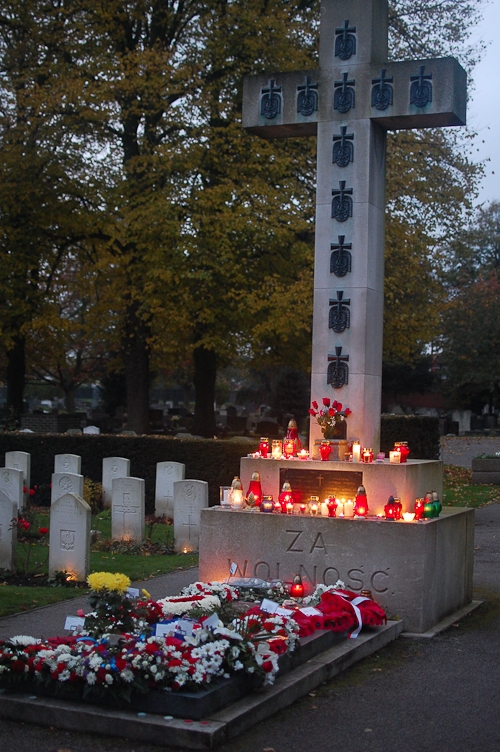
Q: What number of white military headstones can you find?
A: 10